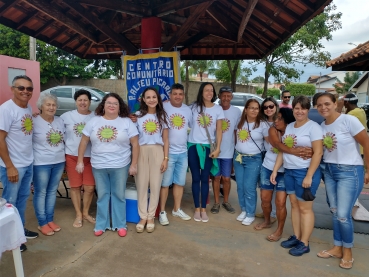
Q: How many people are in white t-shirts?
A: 13